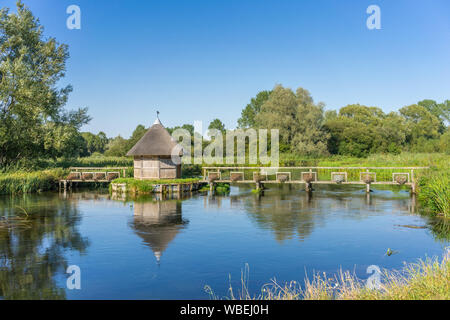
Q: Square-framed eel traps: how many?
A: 12